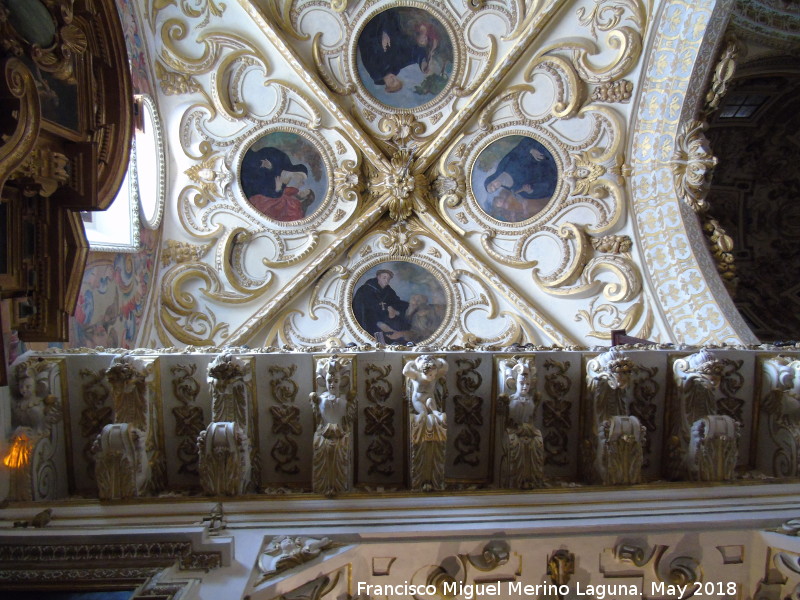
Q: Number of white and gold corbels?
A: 9